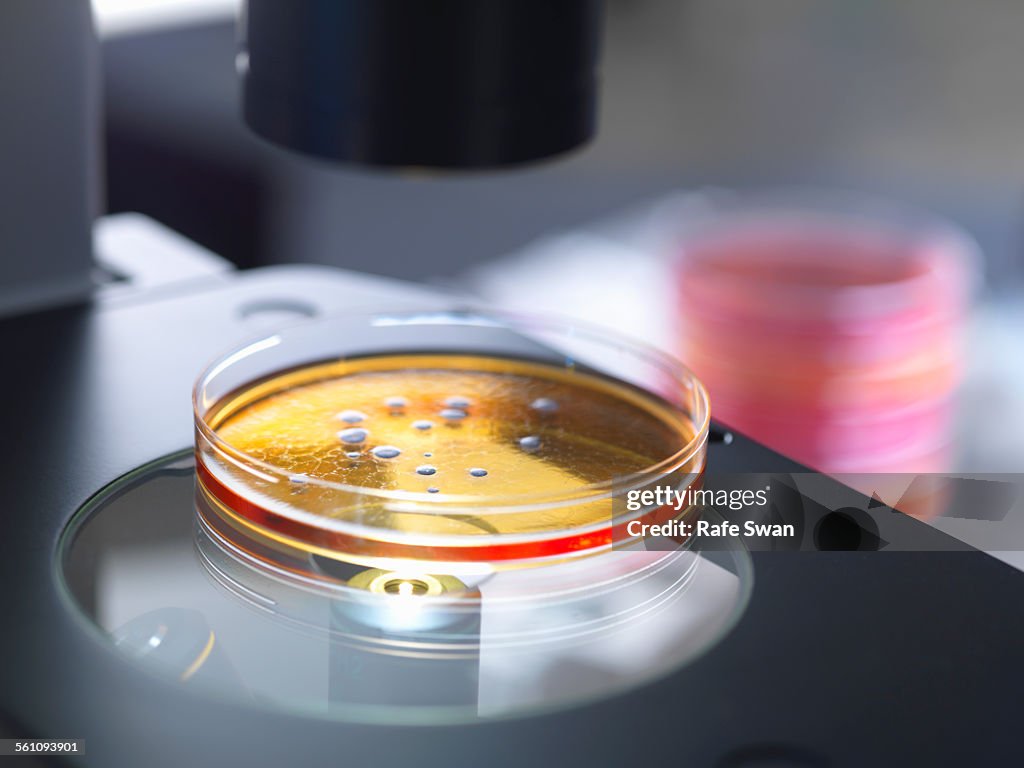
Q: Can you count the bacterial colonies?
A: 15